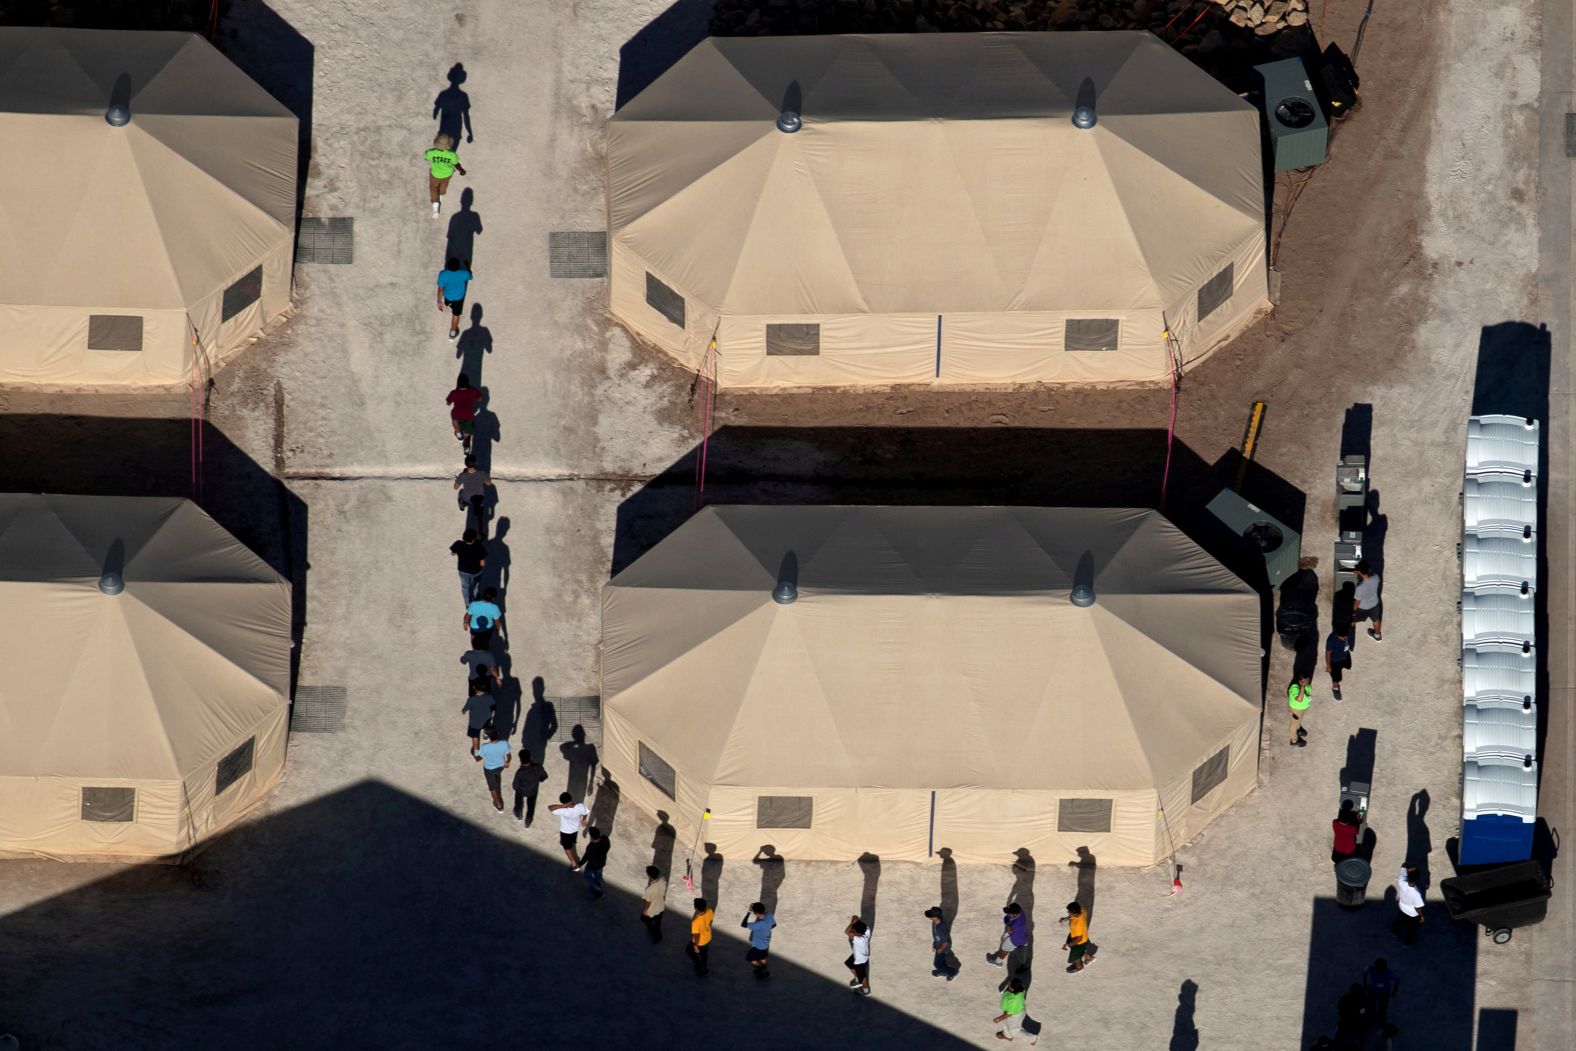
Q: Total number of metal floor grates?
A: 4